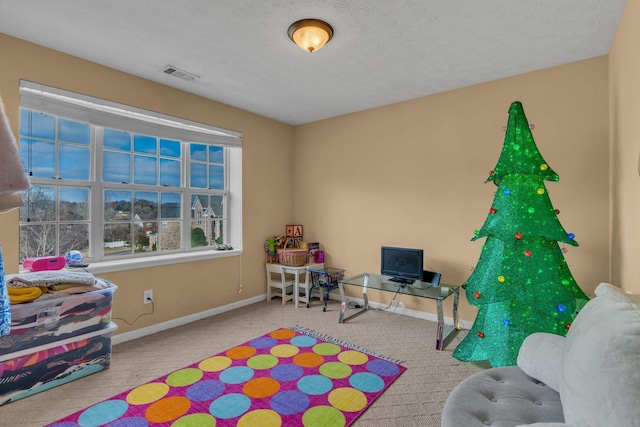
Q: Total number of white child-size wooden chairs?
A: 2